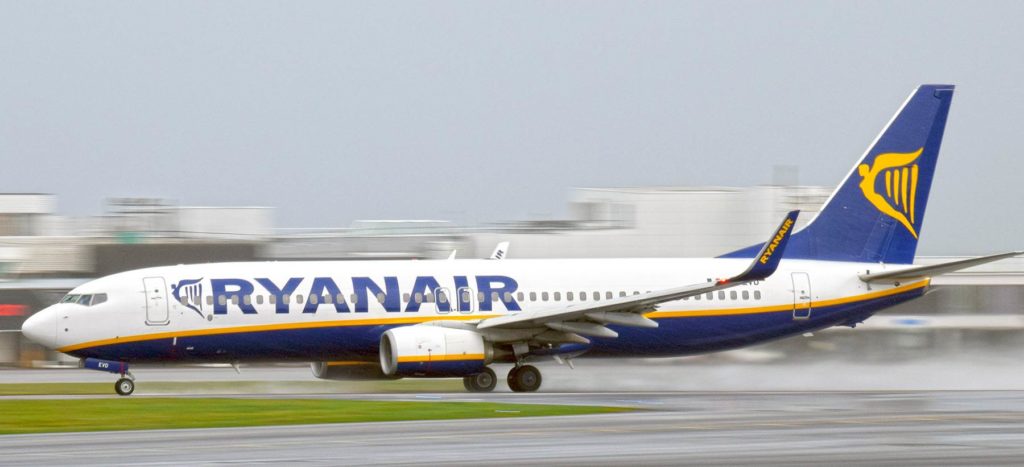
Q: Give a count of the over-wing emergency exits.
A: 2